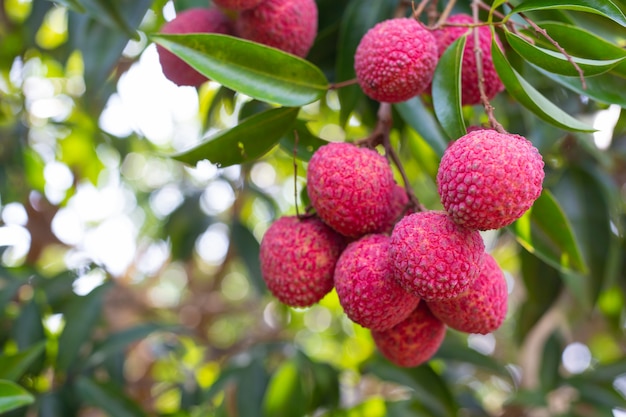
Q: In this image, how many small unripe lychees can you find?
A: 0